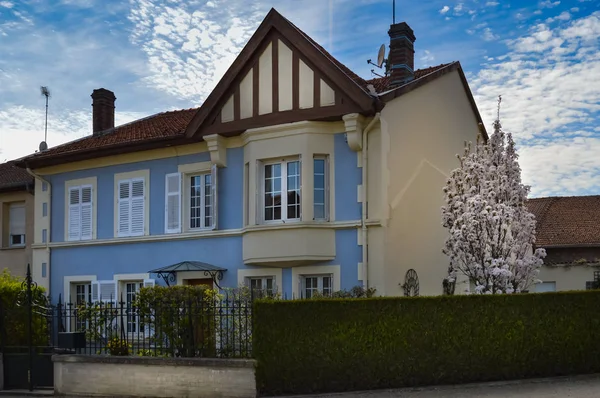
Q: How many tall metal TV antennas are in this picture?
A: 2